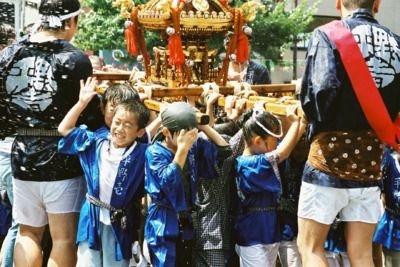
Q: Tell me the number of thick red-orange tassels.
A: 3